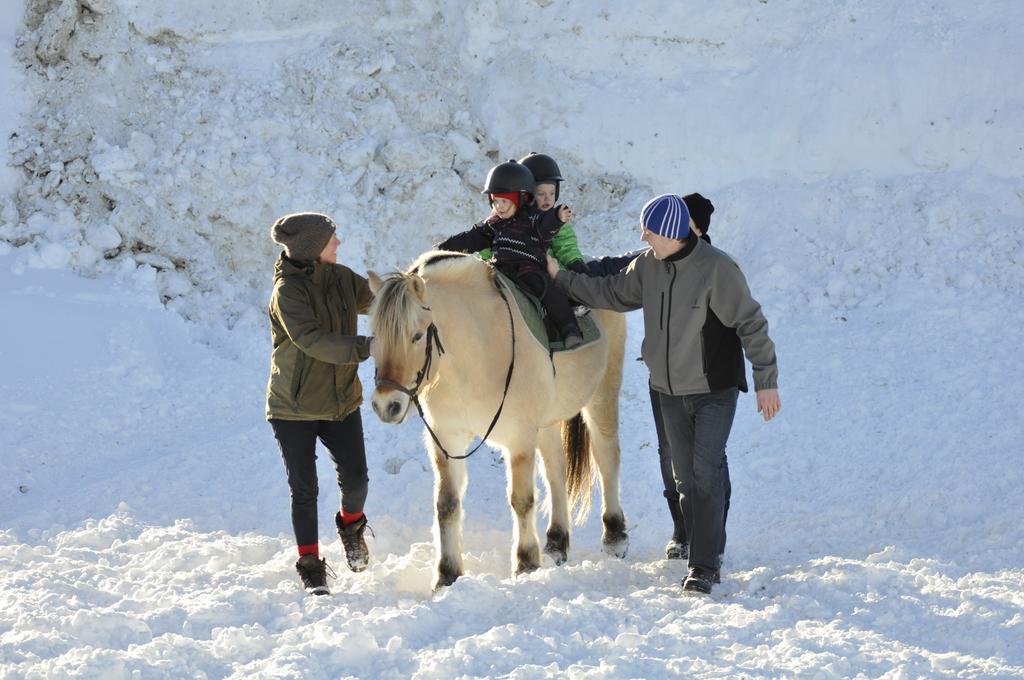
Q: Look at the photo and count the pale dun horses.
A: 1